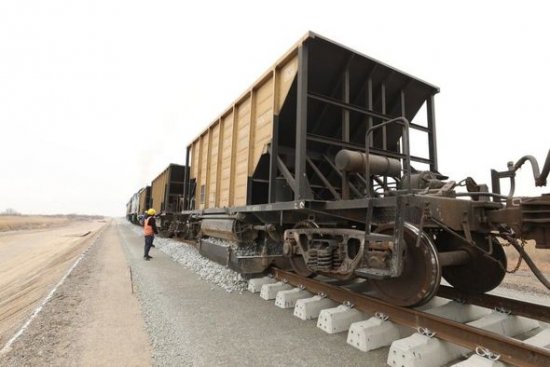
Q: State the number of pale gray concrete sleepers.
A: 8